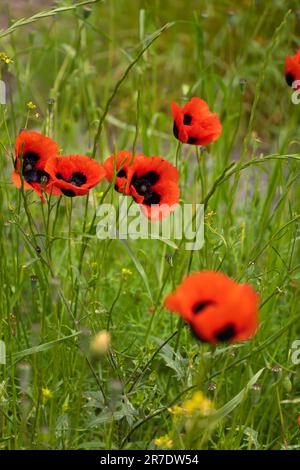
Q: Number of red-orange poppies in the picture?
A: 7